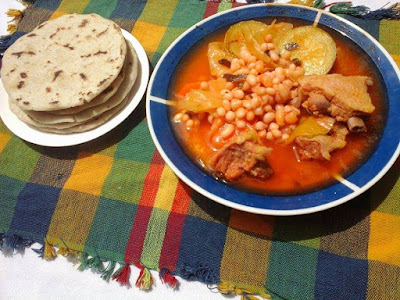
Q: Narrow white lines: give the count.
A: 3